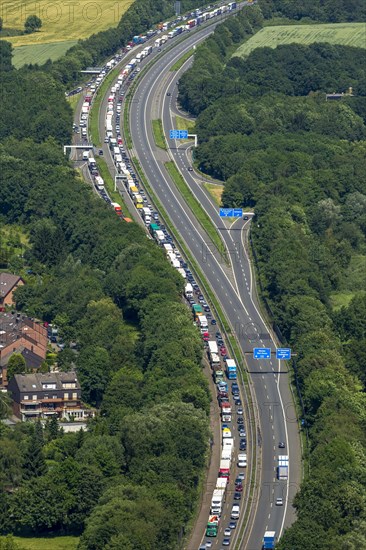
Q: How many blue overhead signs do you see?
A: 6